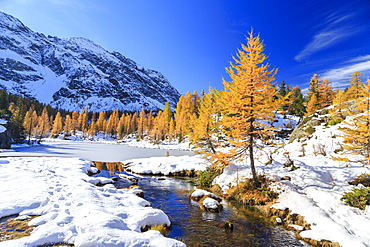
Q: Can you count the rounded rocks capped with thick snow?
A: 2